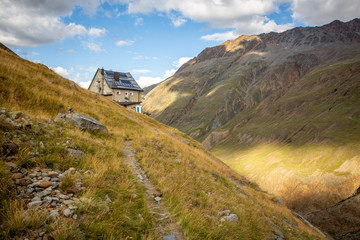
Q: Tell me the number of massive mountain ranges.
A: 1